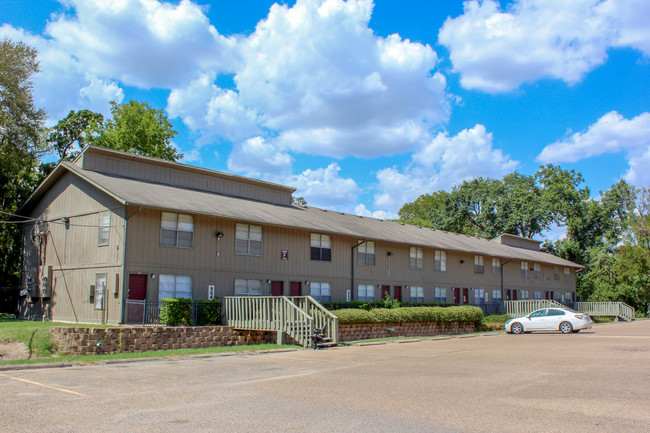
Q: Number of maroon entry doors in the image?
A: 12